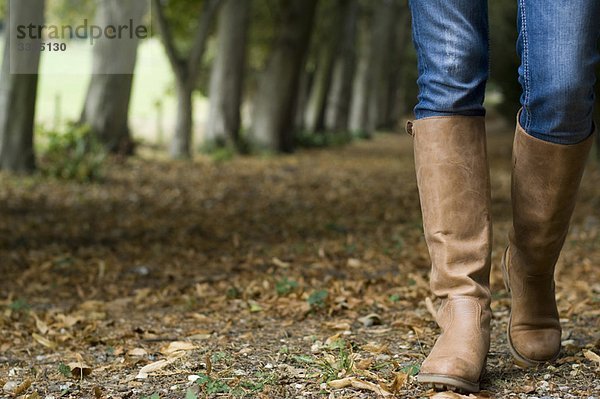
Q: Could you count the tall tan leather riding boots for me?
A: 2